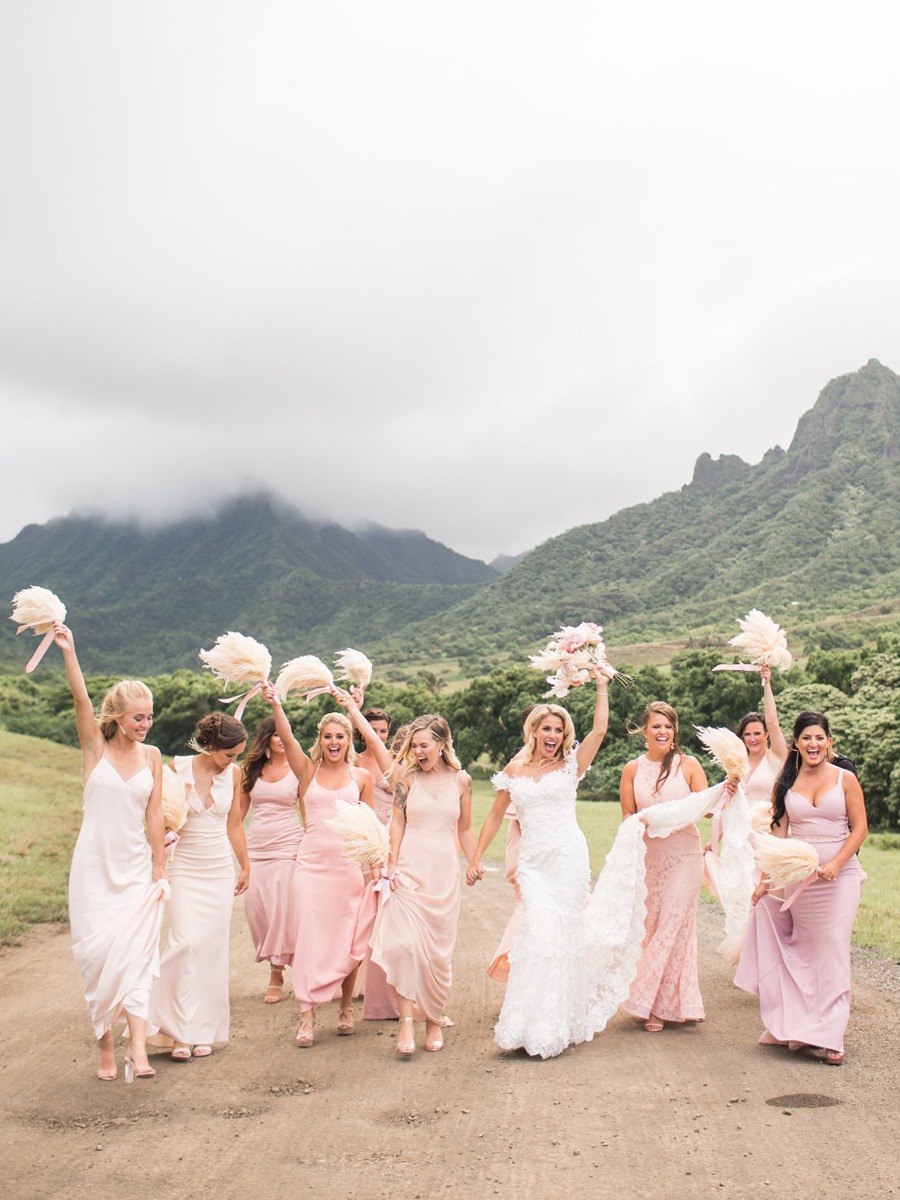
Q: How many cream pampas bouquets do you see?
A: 10